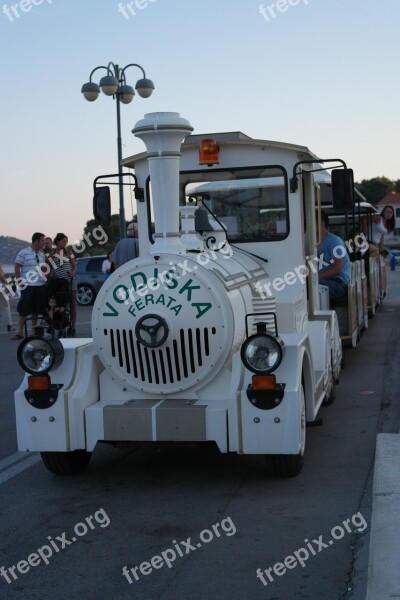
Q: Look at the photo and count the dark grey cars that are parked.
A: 1